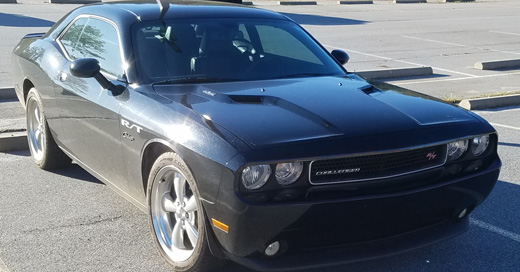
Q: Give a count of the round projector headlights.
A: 4